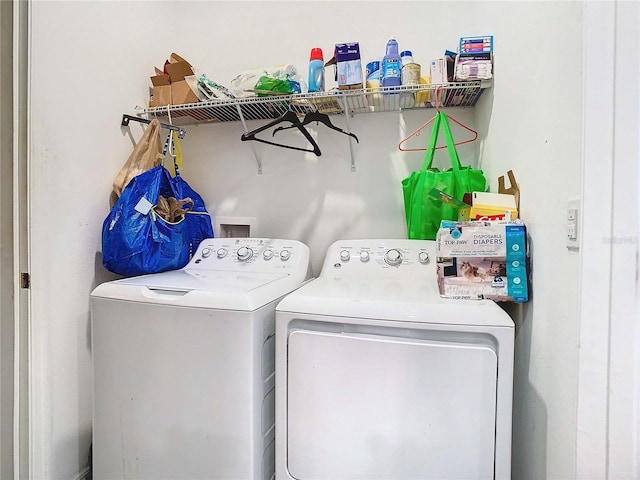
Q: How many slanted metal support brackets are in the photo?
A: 2